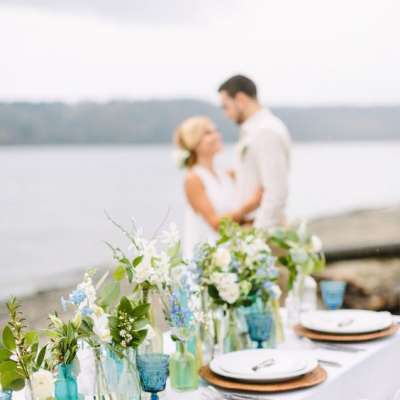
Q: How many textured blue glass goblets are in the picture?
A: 3